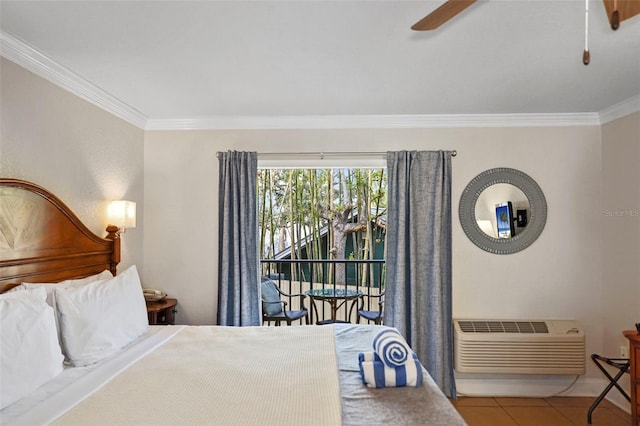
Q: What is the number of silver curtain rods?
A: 1